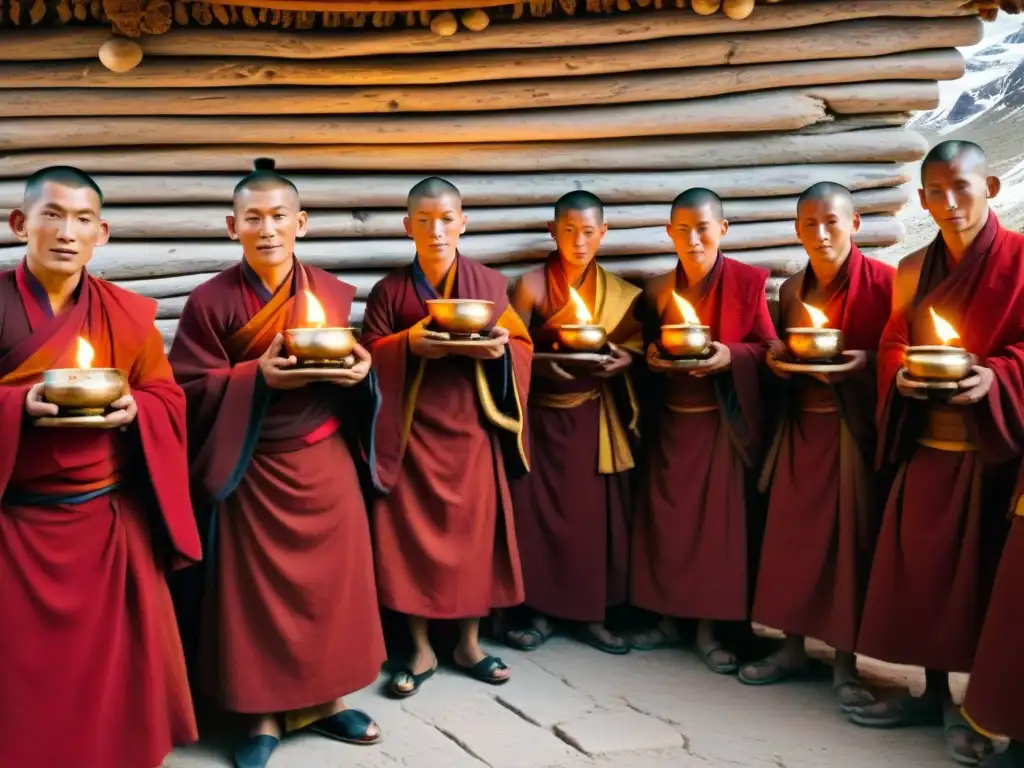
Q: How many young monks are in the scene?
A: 7